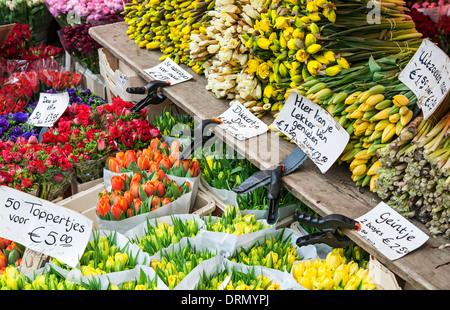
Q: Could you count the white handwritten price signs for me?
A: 7